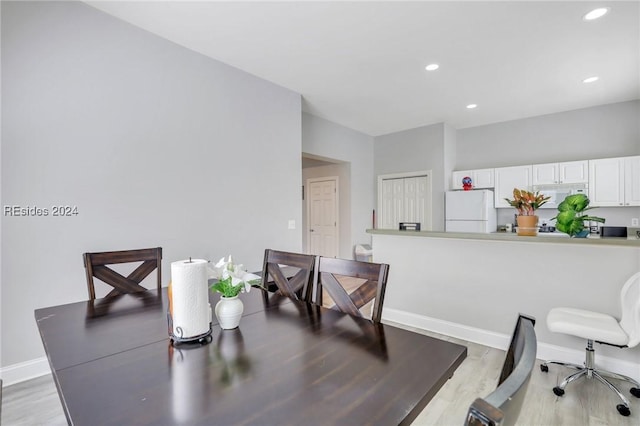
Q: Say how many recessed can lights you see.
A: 4